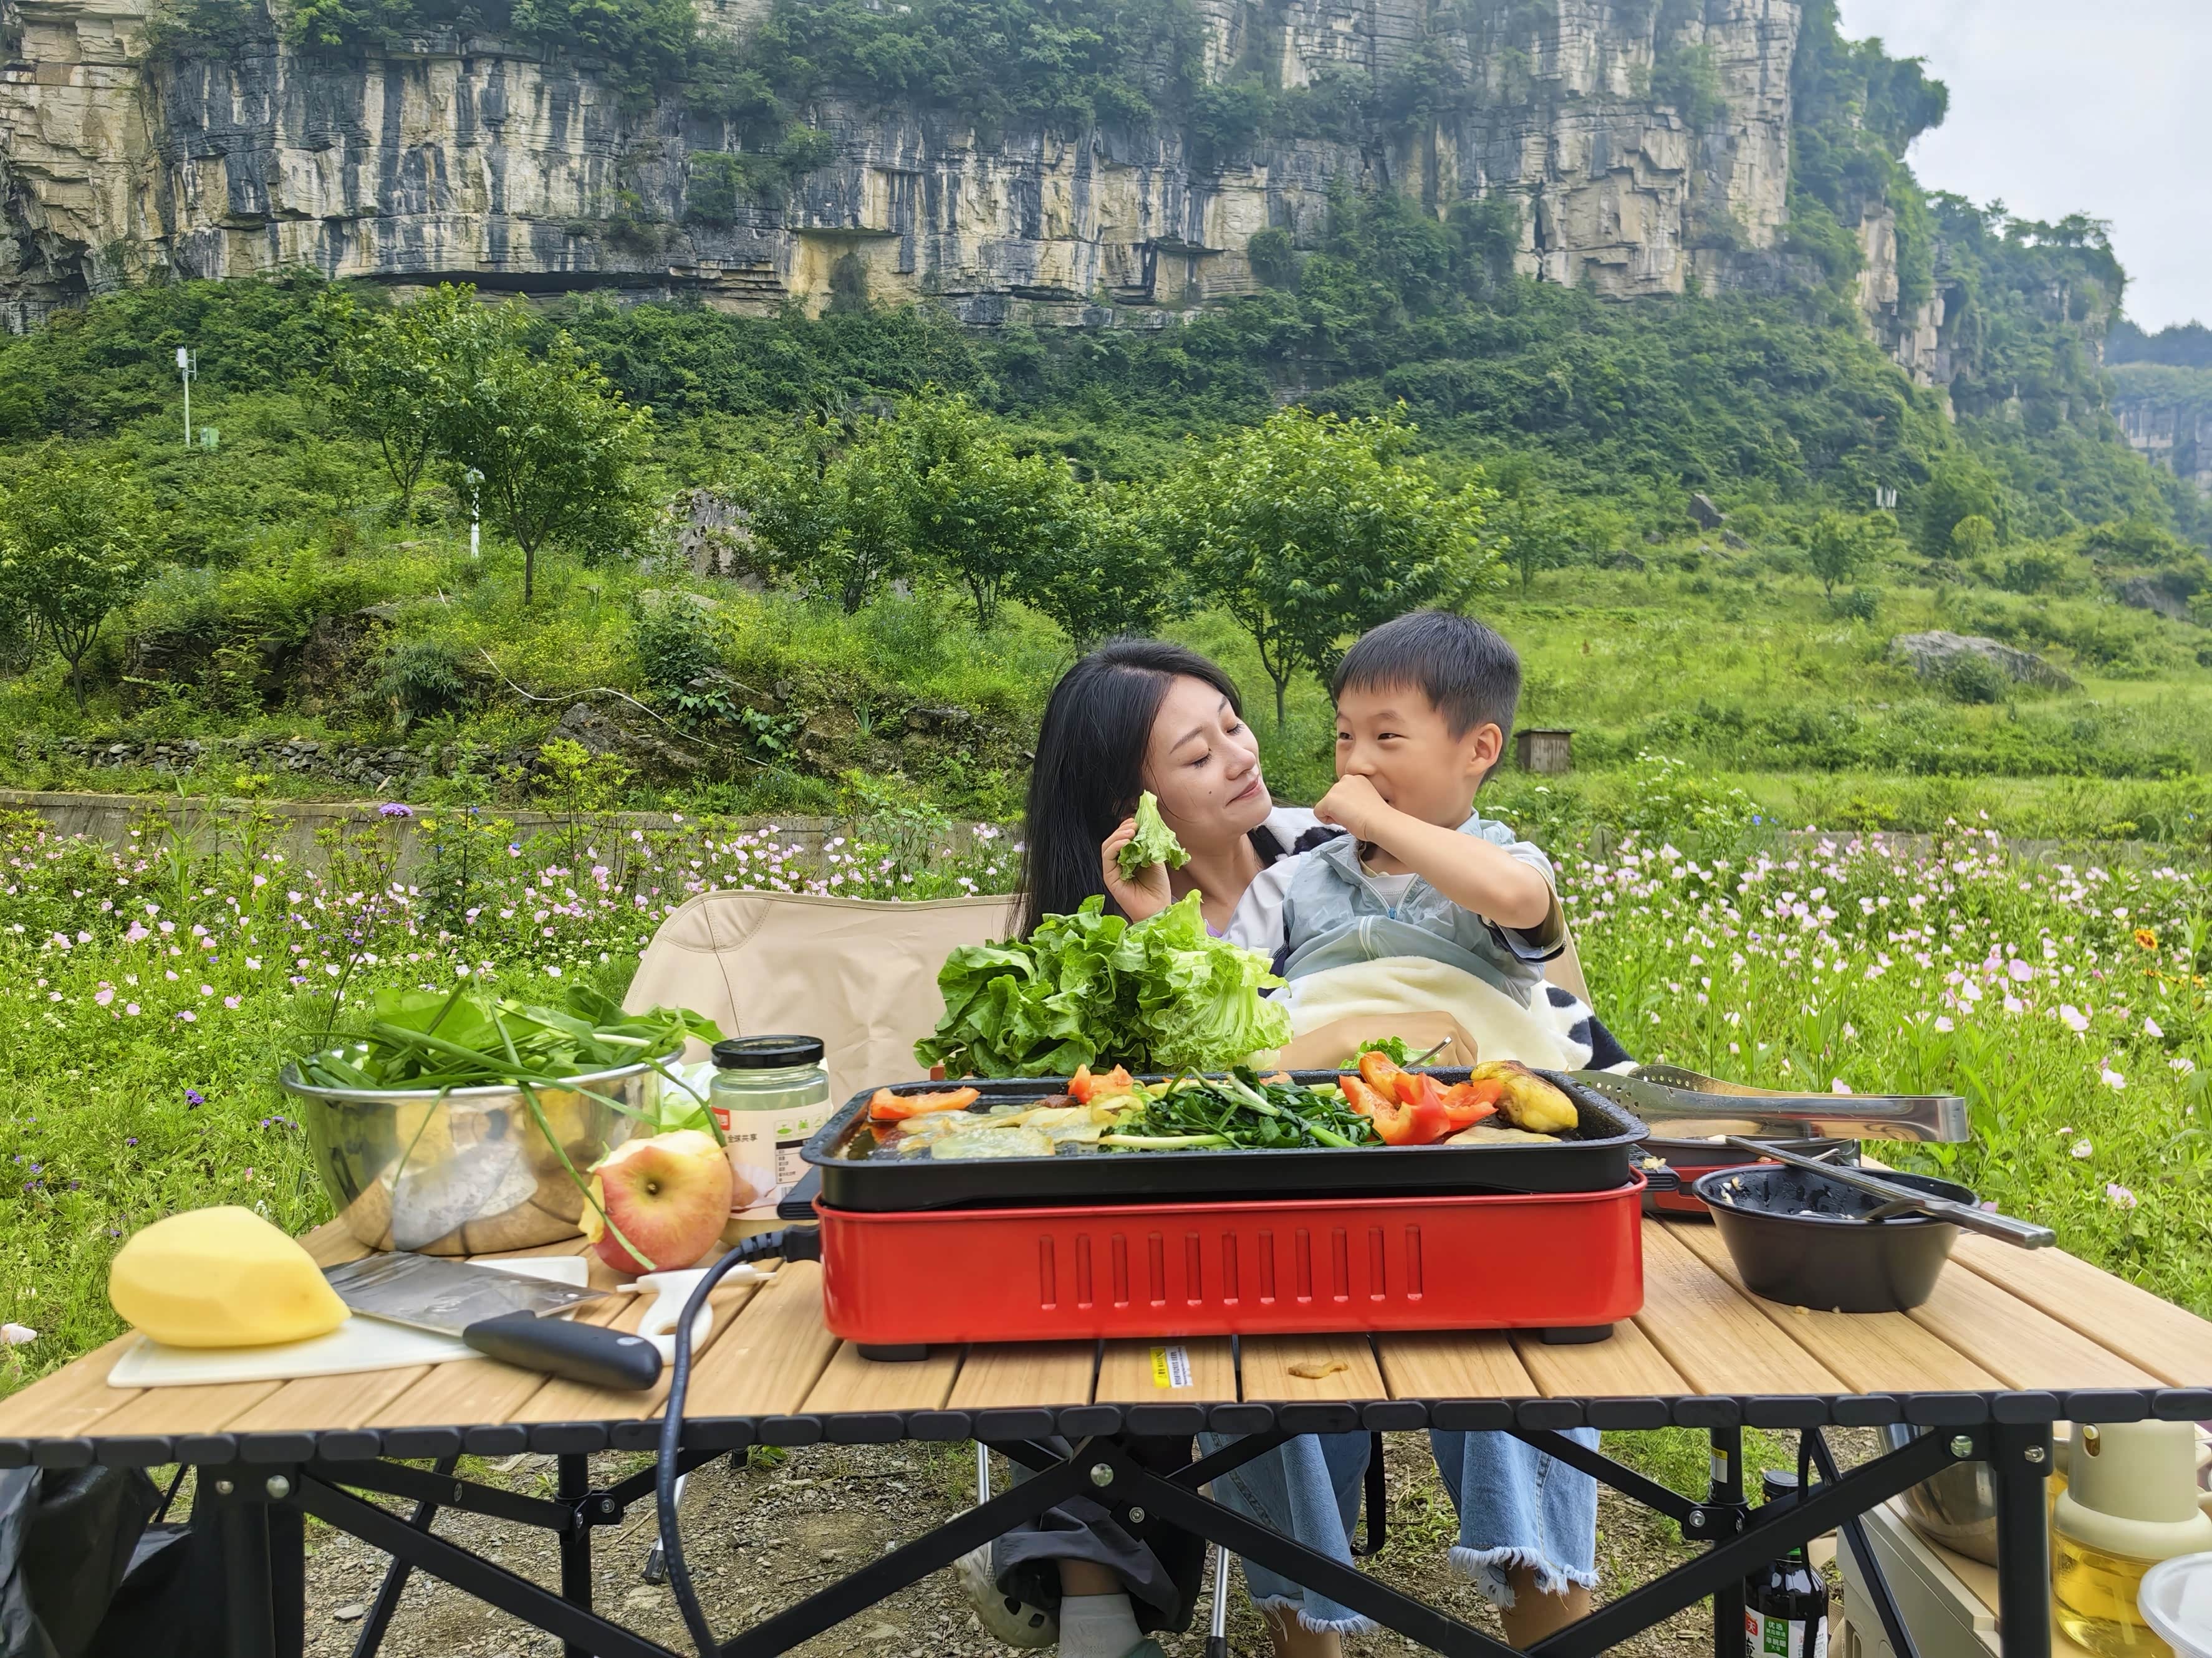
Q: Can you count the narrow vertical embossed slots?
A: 11